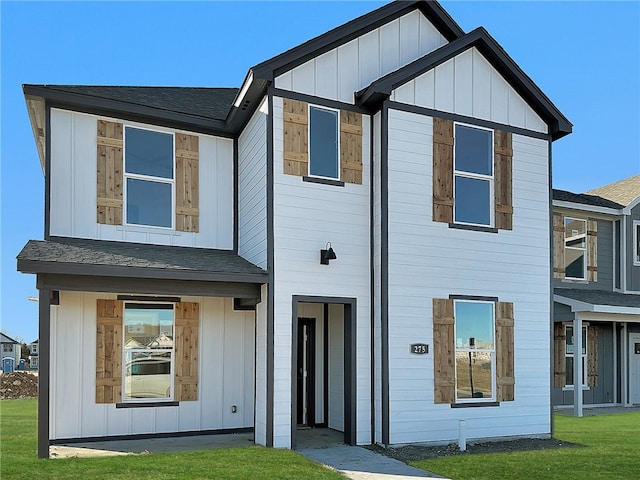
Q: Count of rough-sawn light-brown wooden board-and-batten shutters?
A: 14